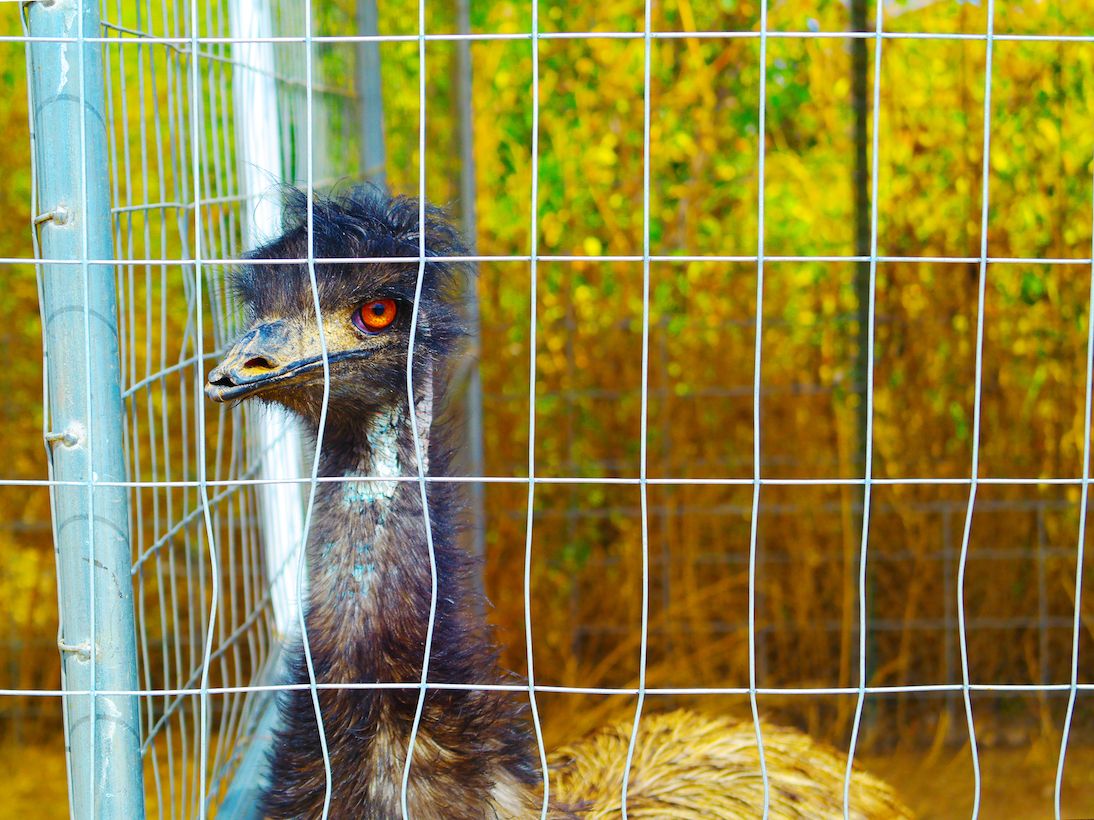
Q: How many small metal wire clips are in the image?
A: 3